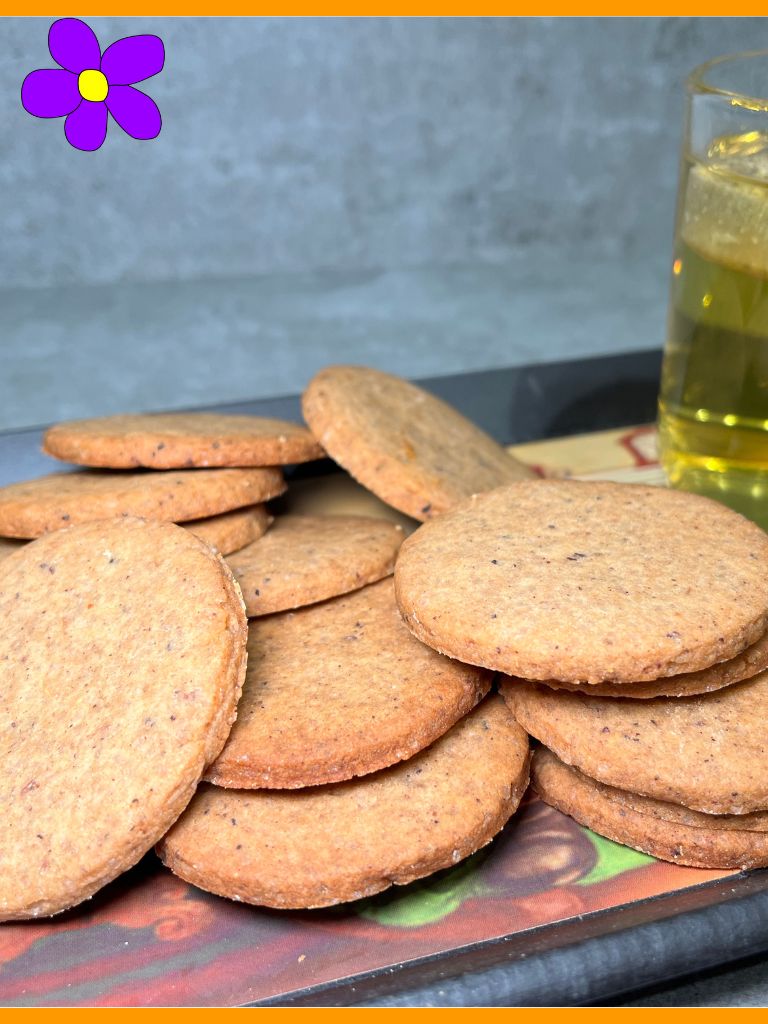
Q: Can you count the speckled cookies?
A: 13